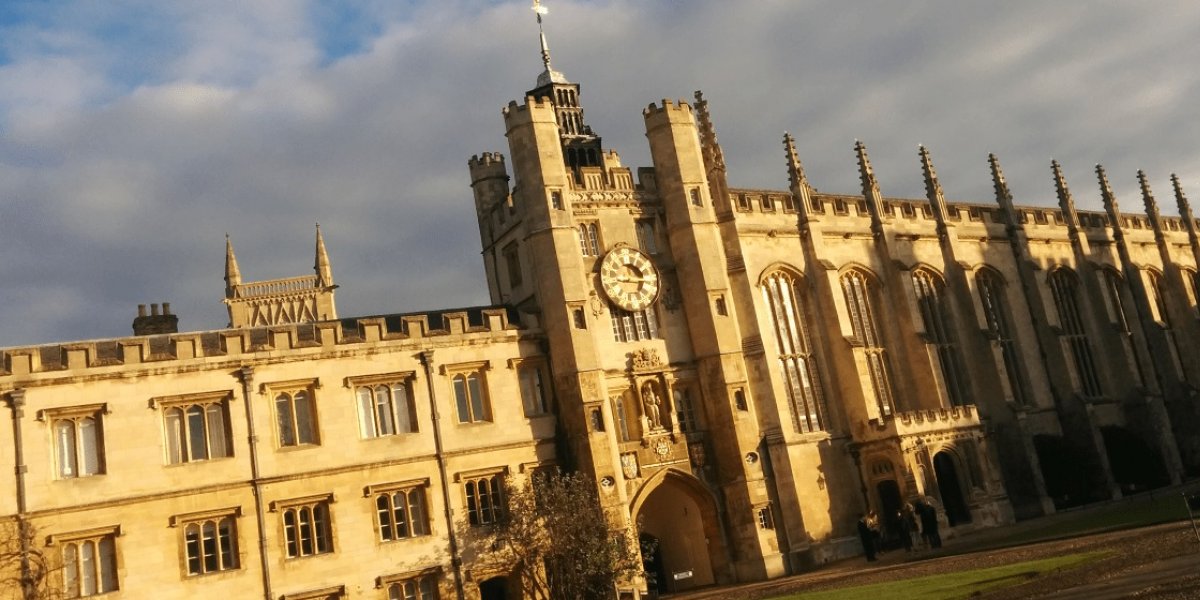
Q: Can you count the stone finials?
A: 11